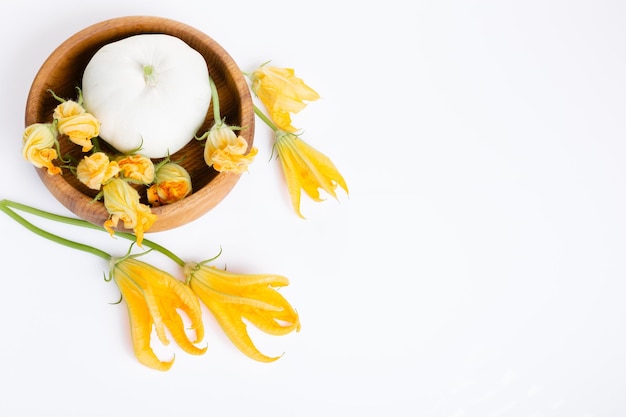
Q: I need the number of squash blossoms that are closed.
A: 7